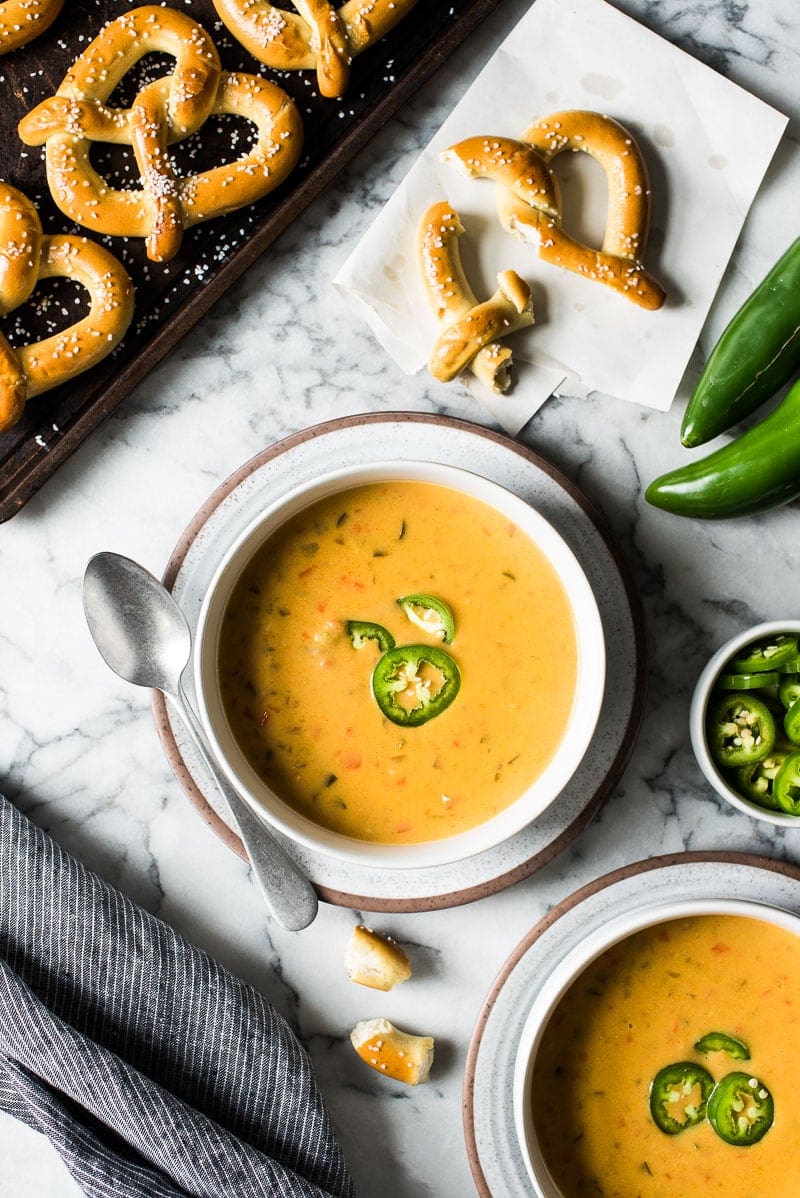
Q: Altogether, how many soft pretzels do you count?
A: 5